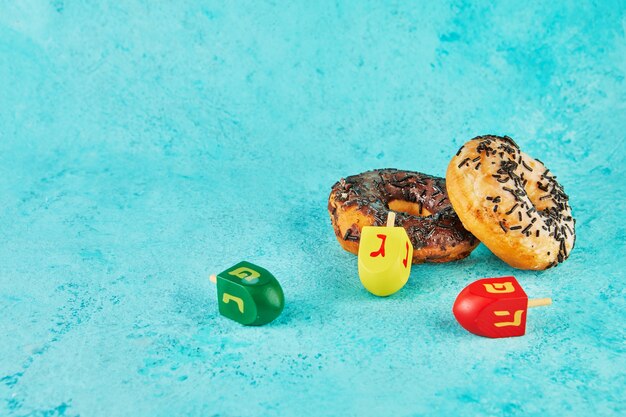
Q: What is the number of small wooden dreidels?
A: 3